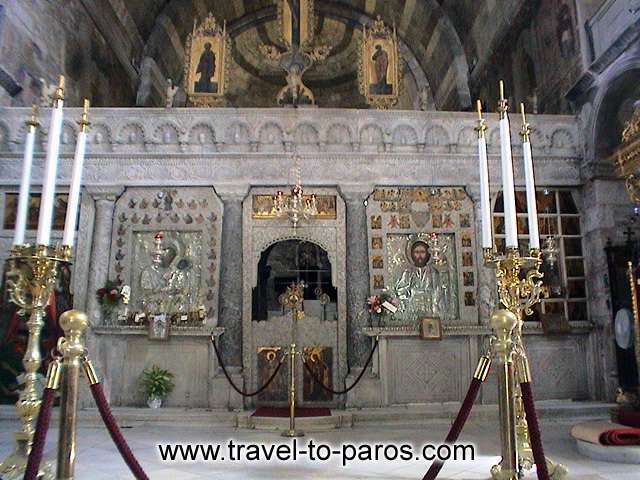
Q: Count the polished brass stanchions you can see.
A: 3